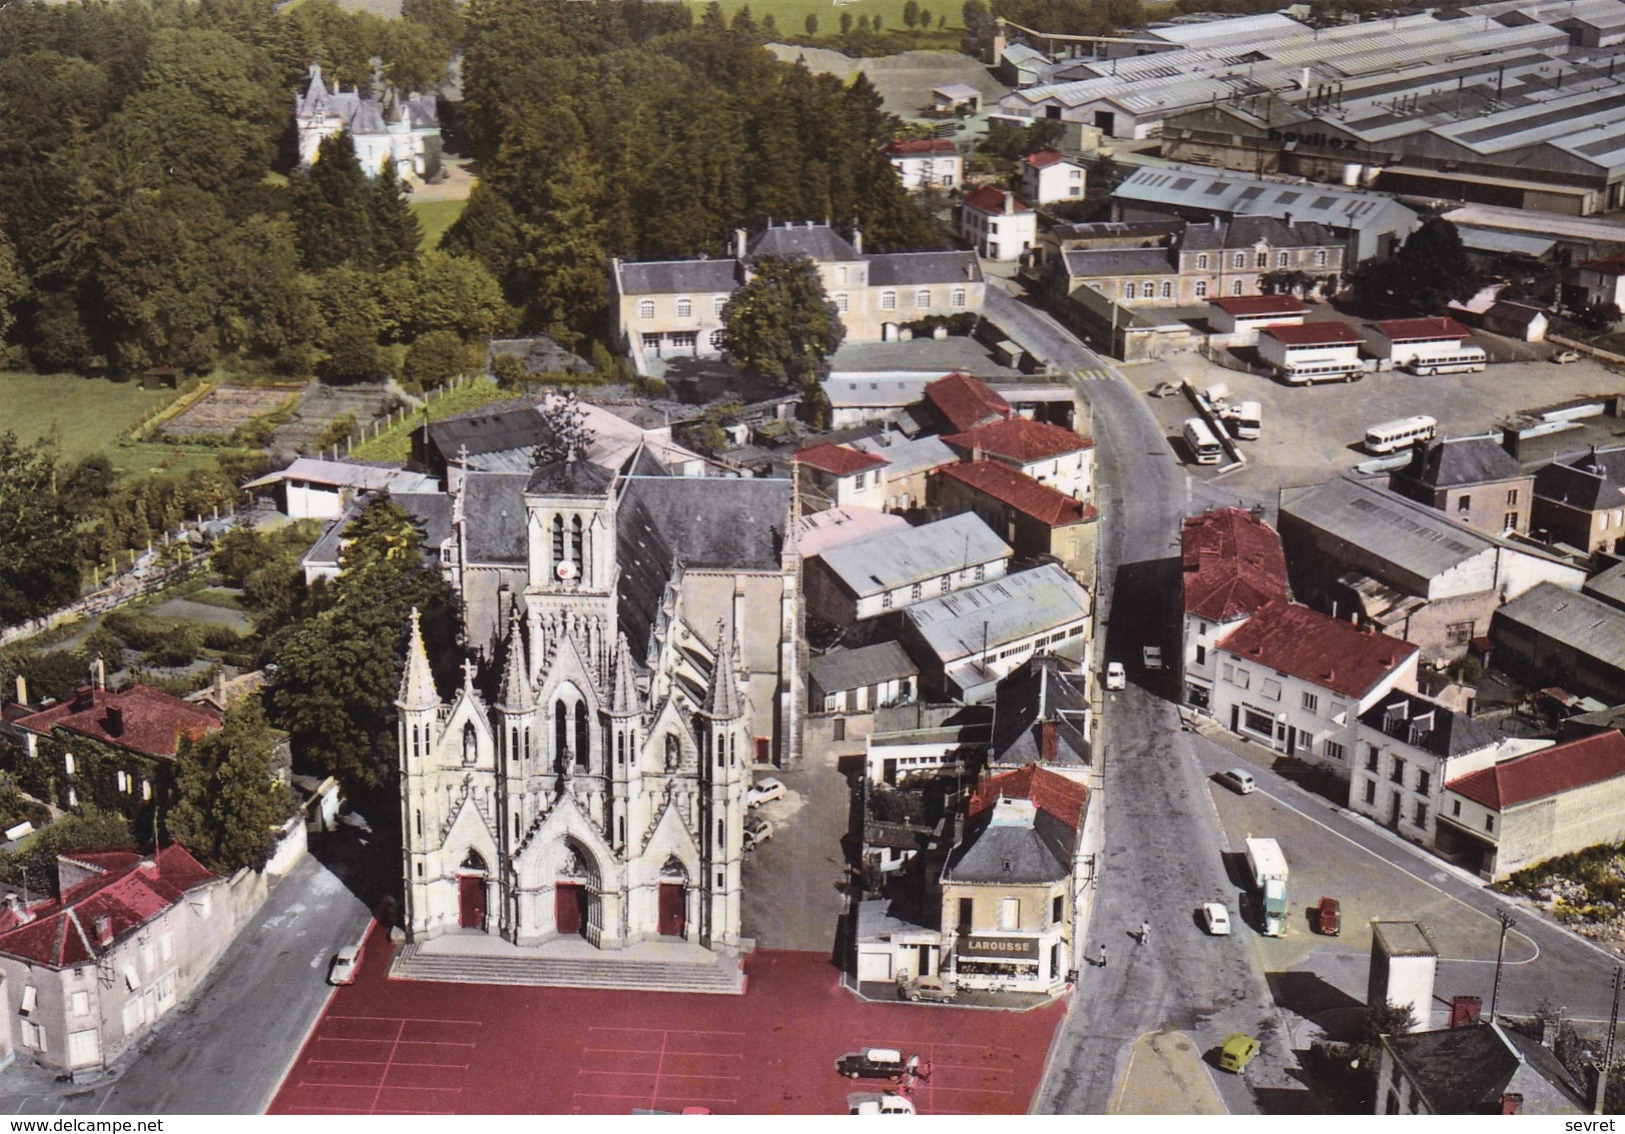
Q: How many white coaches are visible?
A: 5